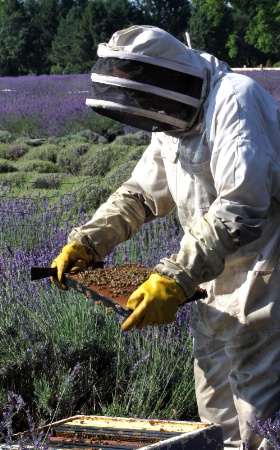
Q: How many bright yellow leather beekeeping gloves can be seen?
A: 2